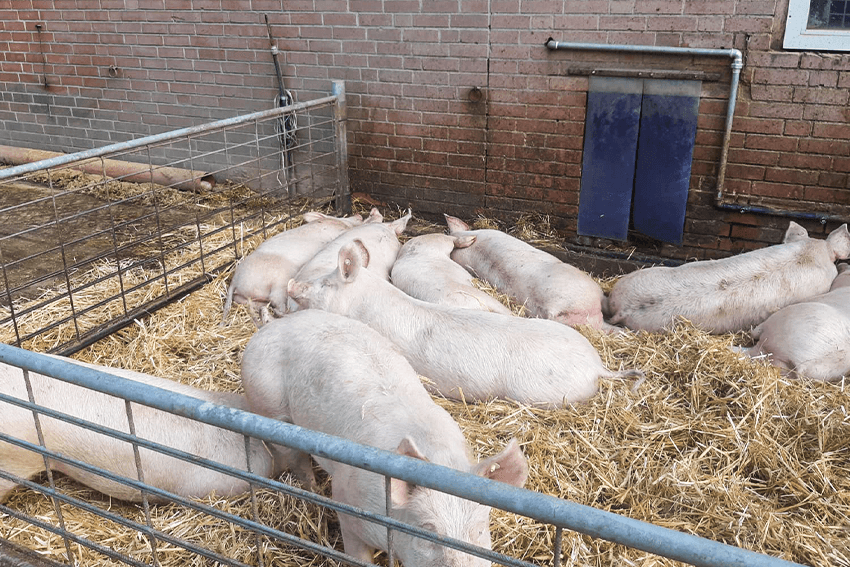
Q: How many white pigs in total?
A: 9